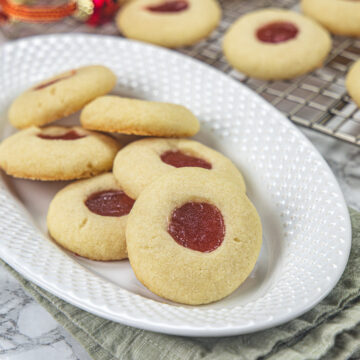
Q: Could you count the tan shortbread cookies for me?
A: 10